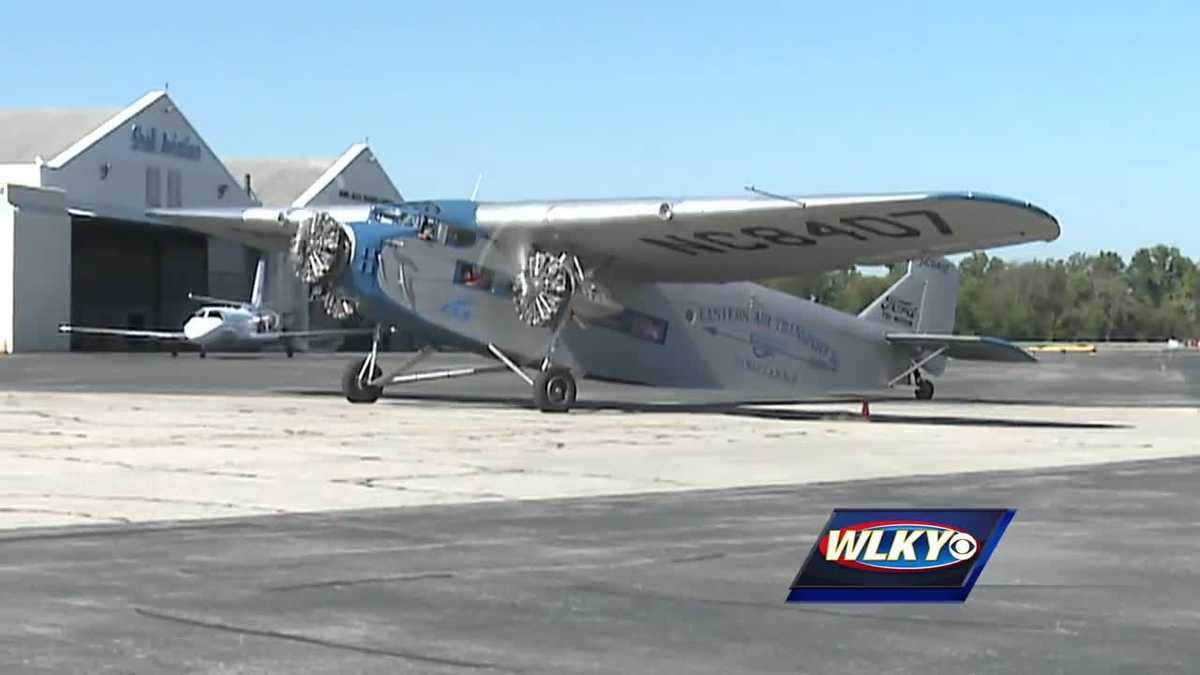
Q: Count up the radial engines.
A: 3